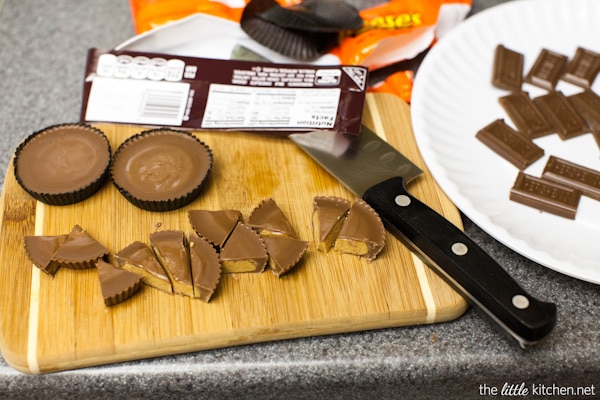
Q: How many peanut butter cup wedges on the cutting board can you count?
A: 12